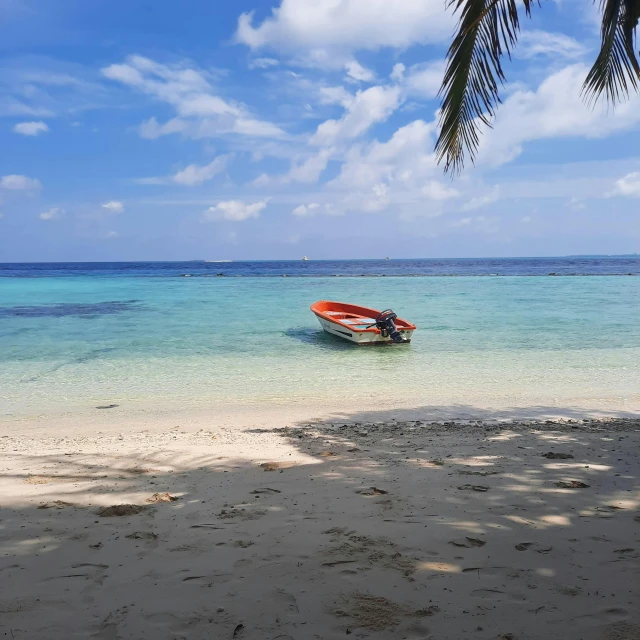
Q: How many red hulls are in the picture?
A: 1